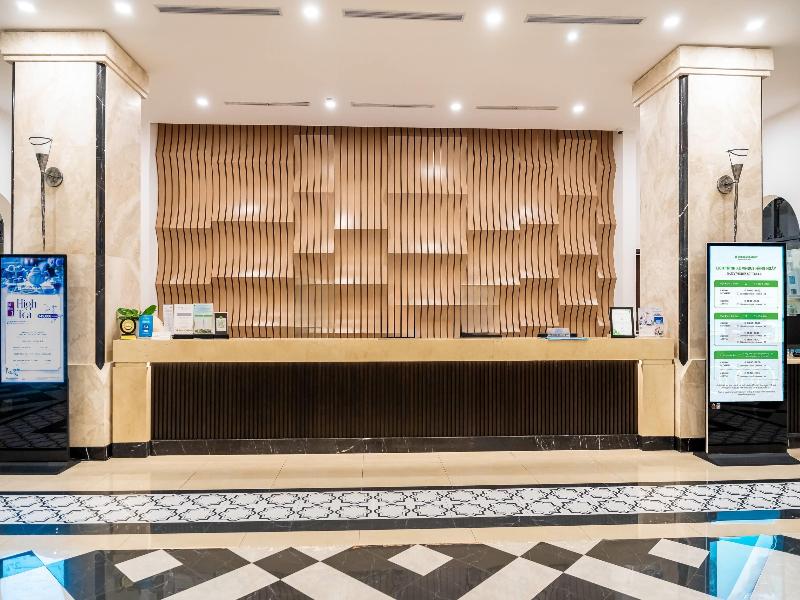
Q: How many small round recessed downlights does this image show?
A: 11